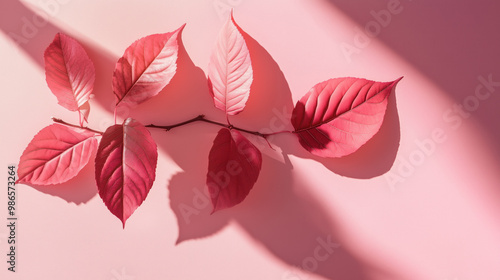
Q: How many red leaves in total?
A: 7